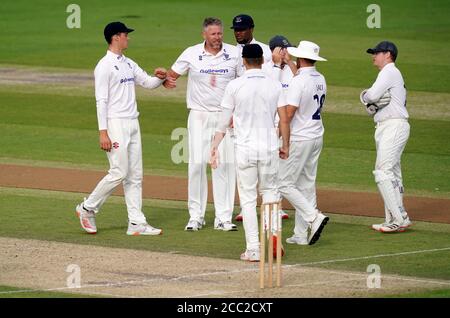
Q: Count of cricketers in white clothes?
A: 7